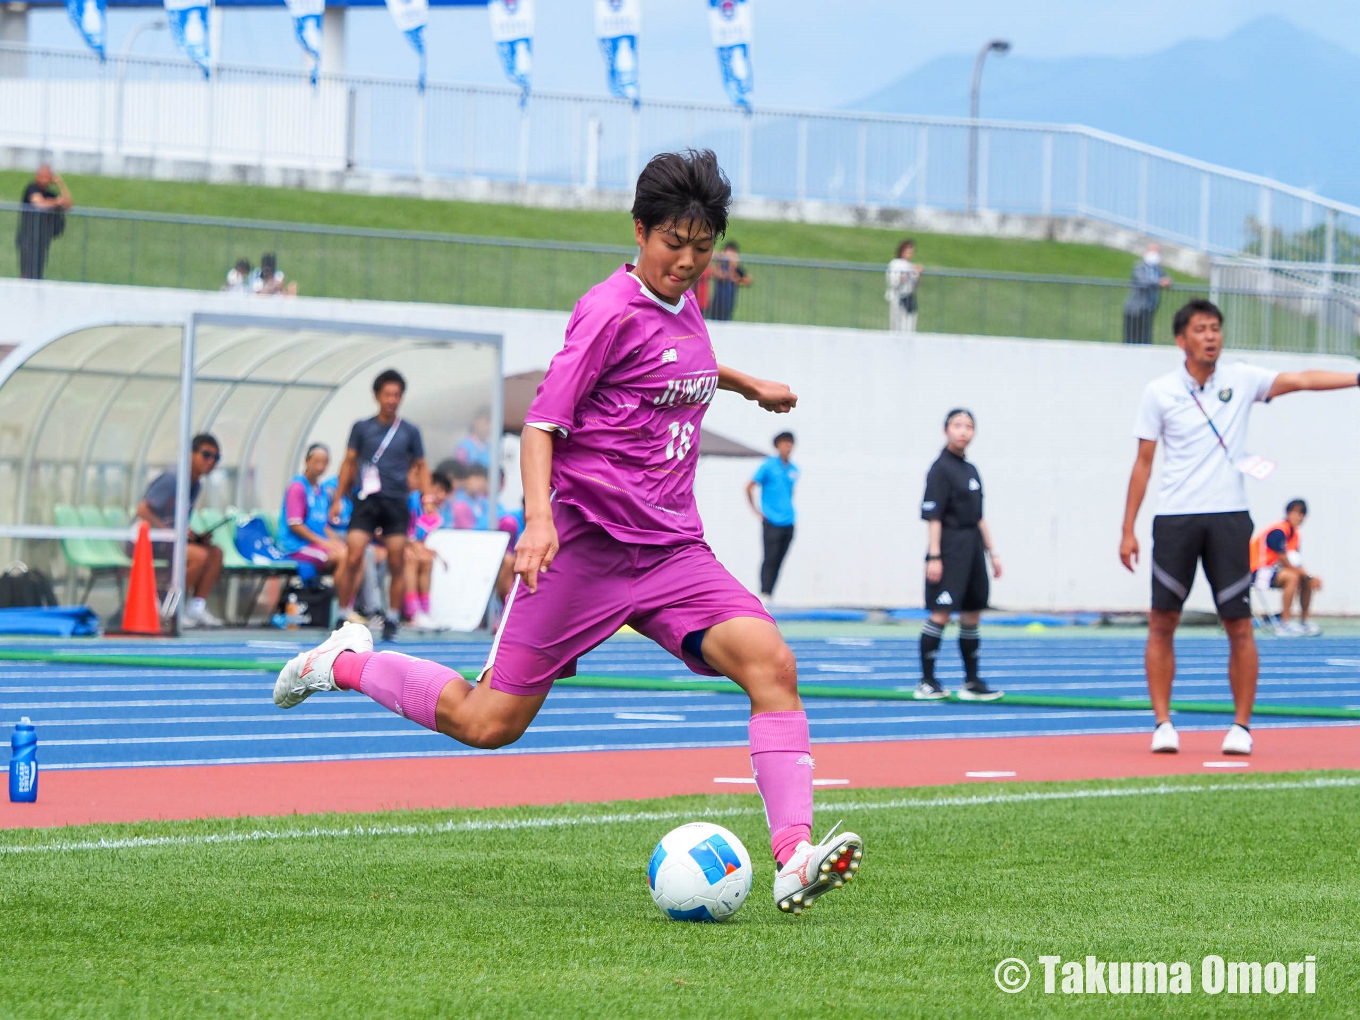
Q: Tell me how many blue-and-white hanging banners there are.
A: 7